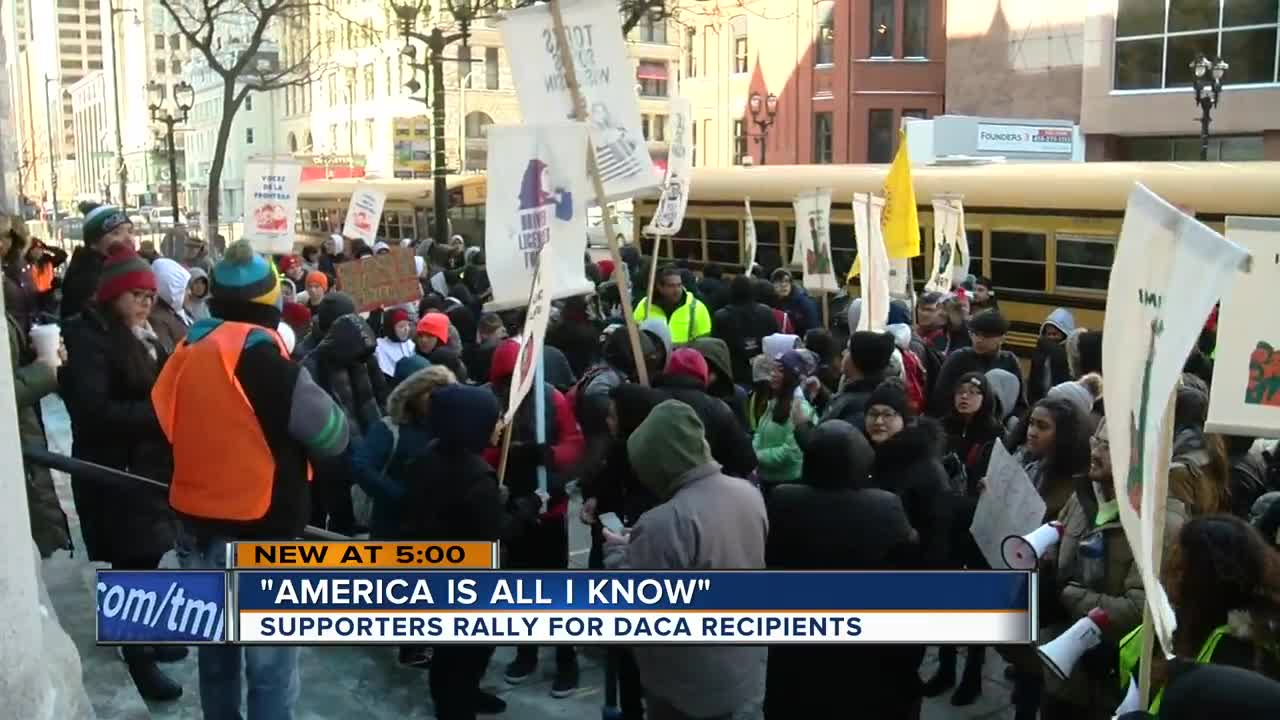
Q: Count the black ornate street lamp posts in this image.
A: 4